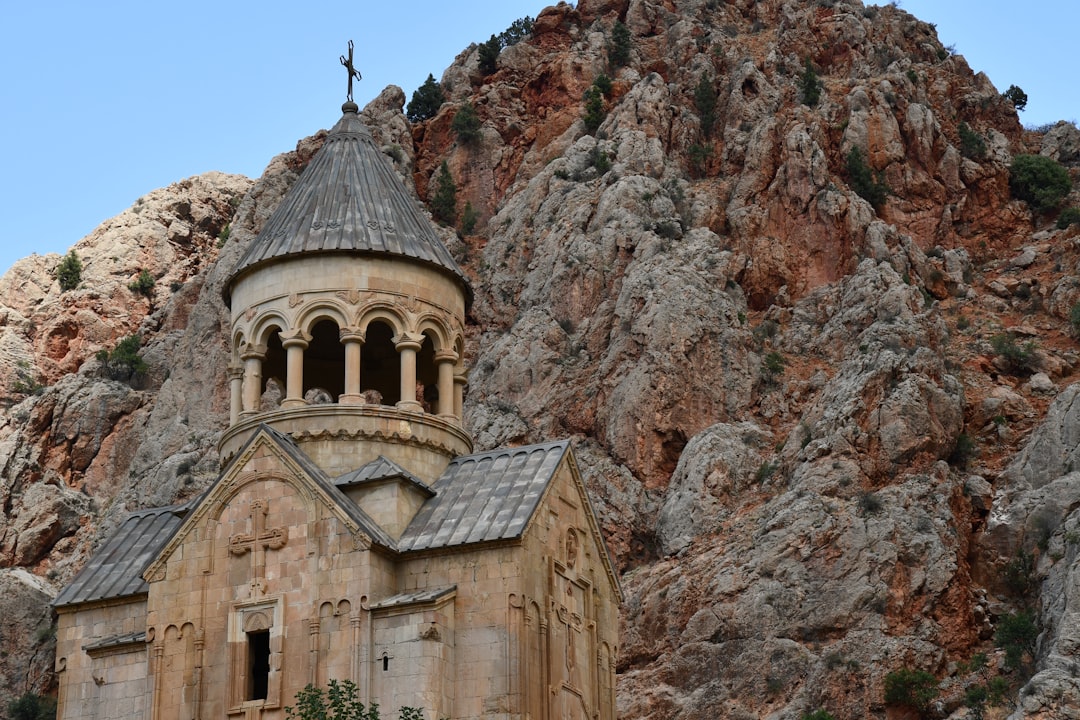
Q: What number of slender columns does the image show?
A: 7